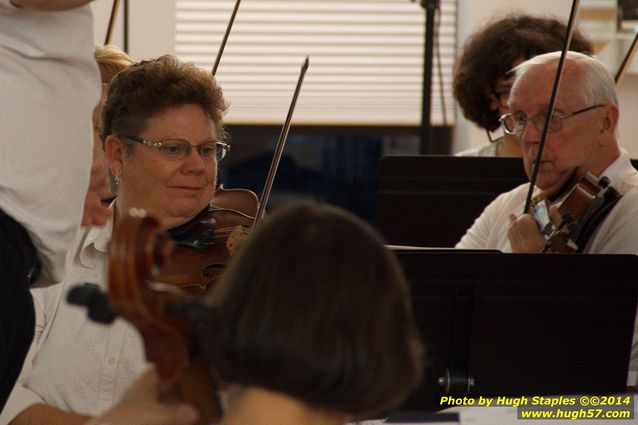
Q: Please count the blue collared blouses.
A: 0